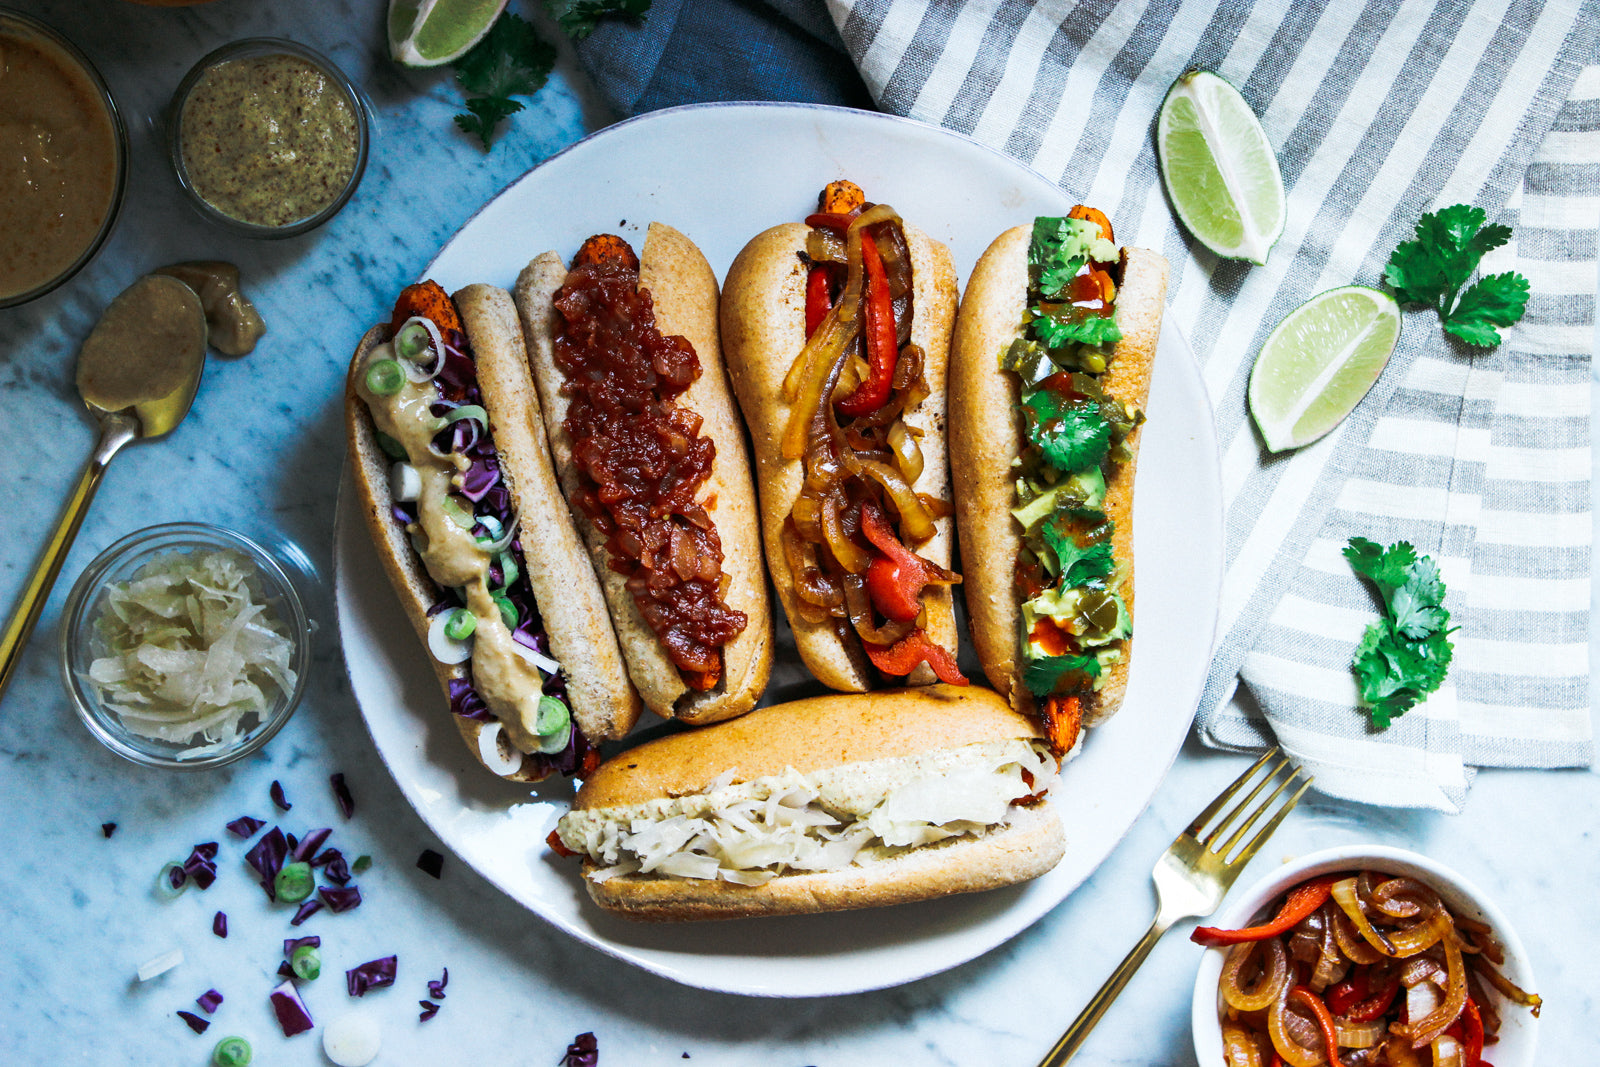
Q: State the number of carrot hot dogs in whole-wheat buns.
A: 5